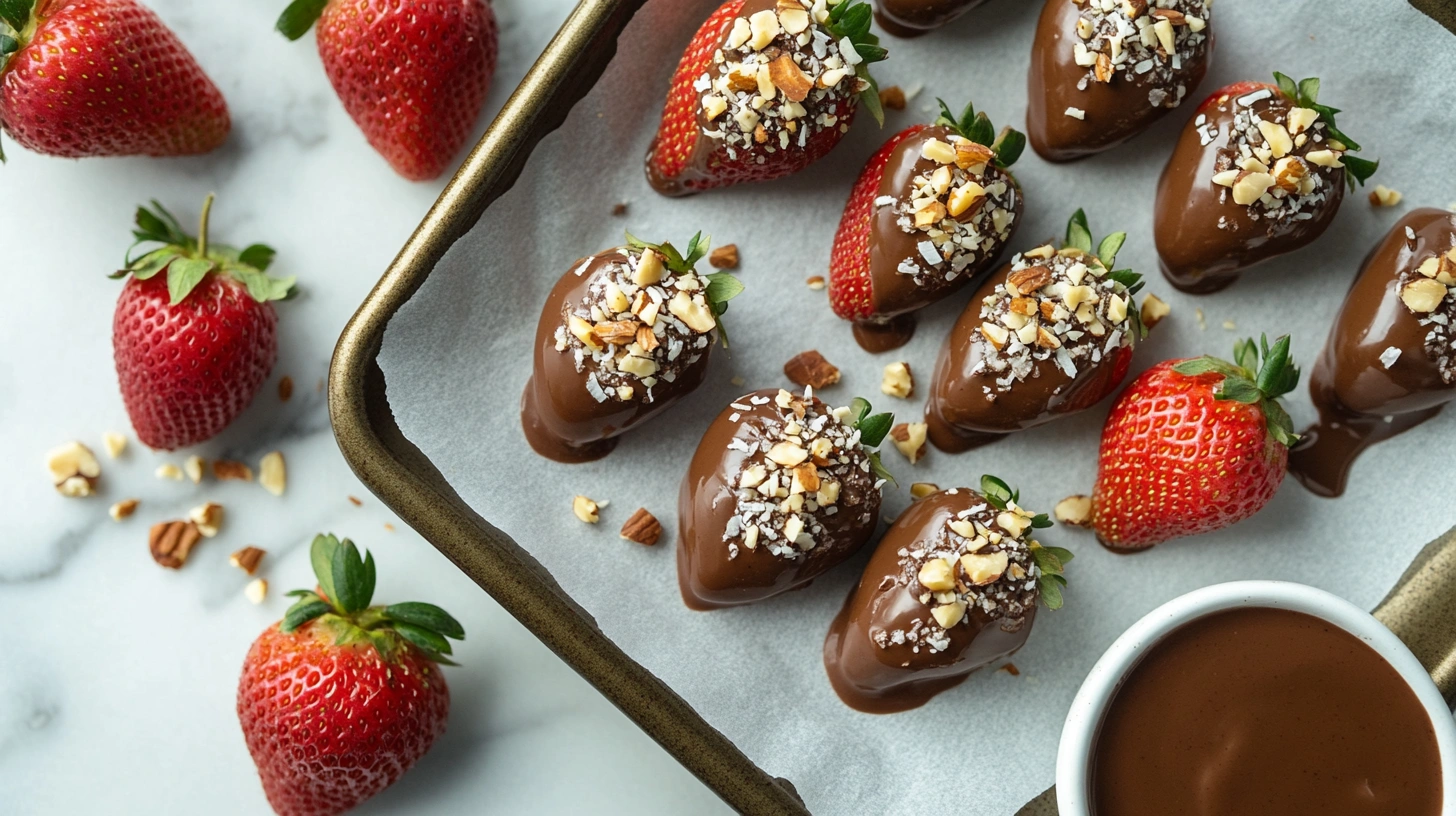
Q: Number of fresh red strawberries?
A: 5